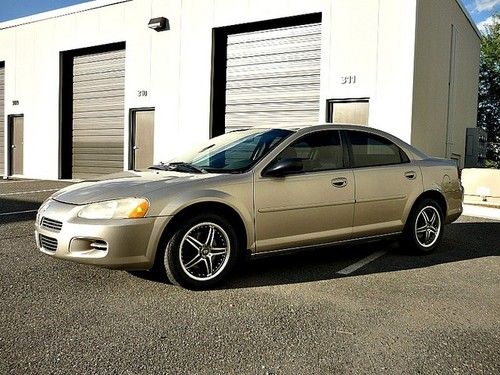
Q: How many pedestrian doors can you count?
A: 3